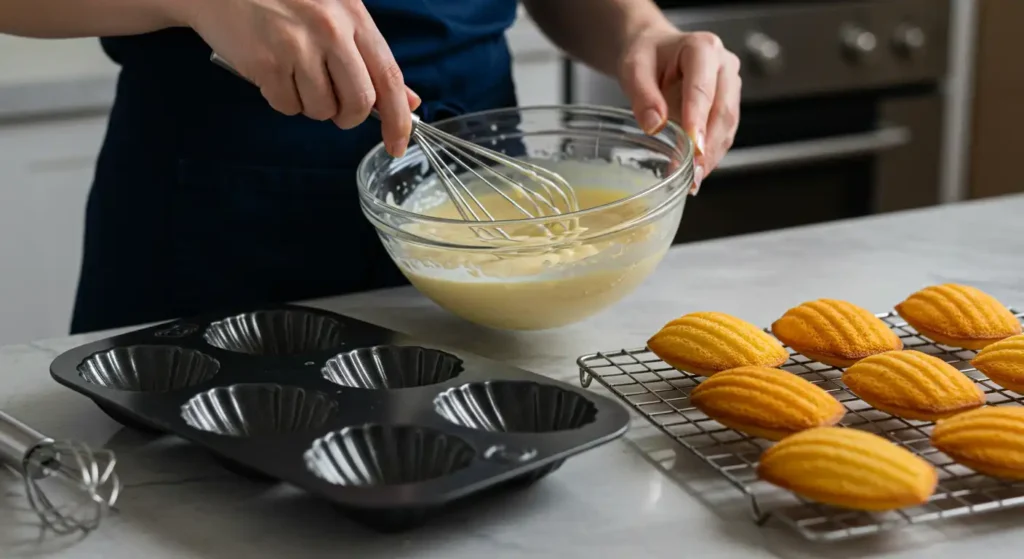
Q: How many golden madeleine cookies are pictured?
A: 8